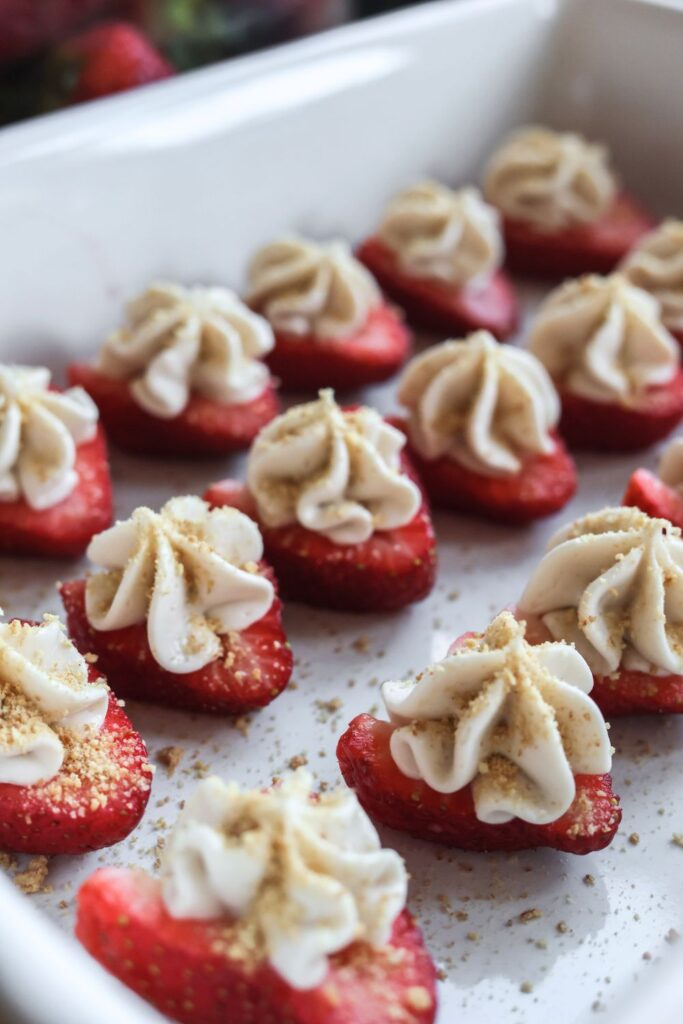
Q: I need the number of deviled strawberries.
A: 15